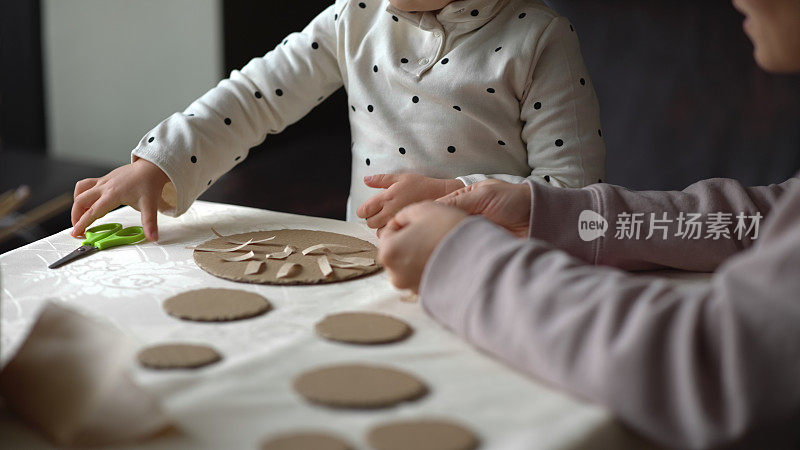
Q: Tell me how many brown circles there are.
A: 7